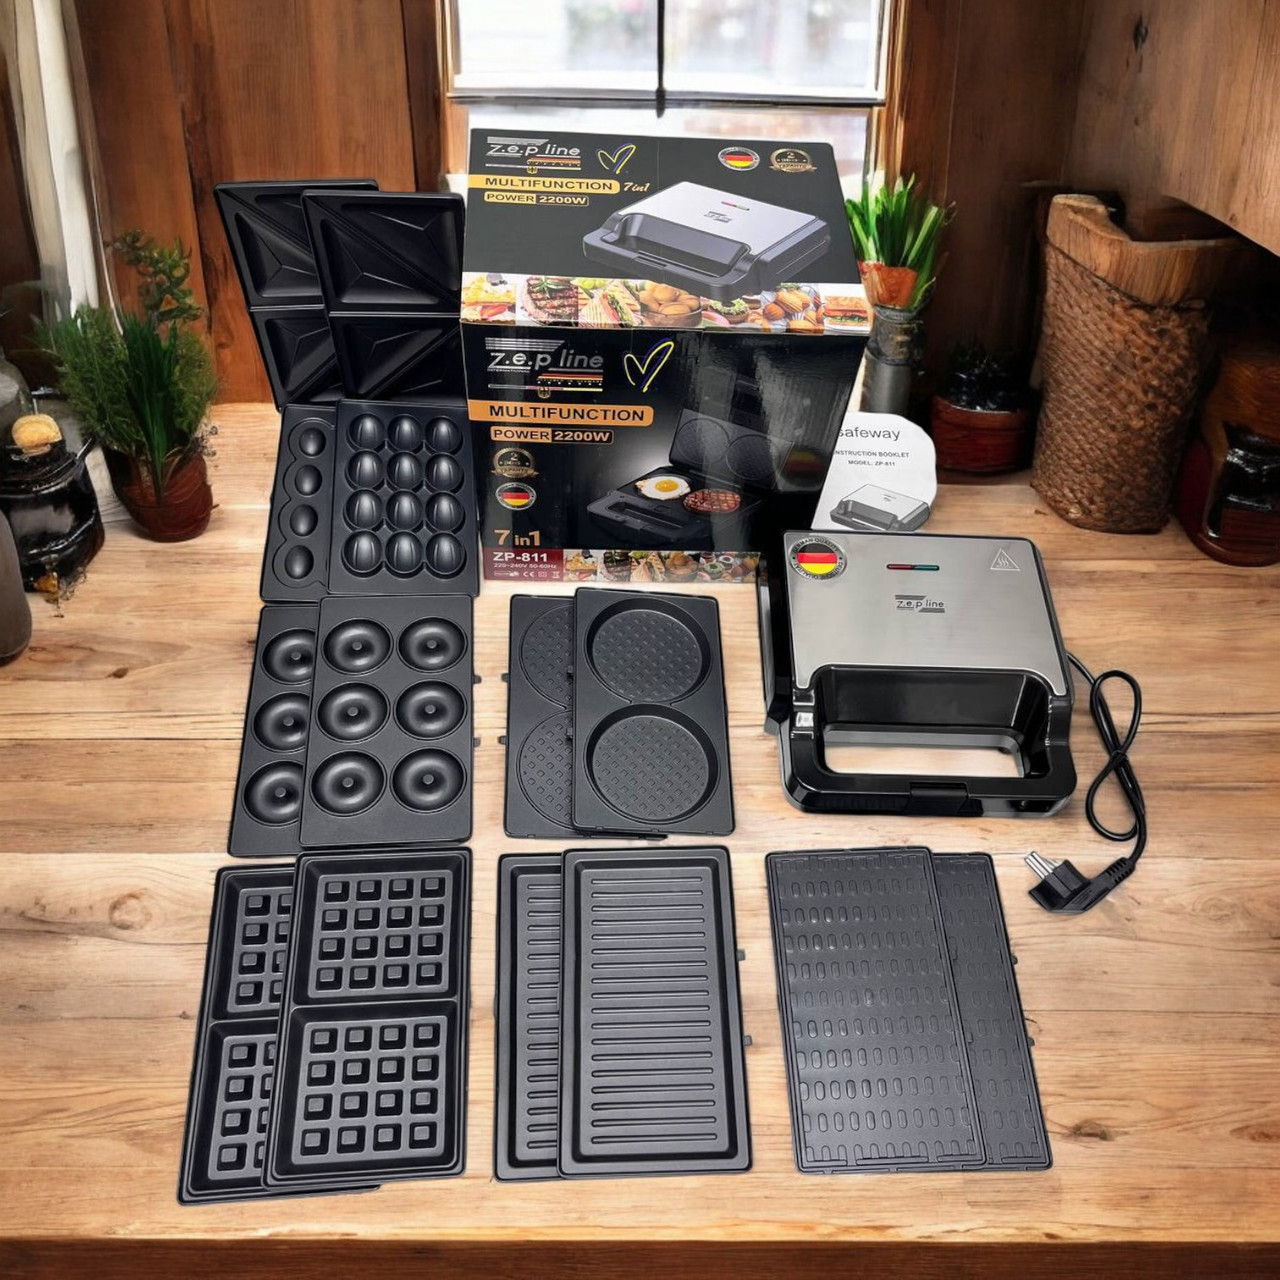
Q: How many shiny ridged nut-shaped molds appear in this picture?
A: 12